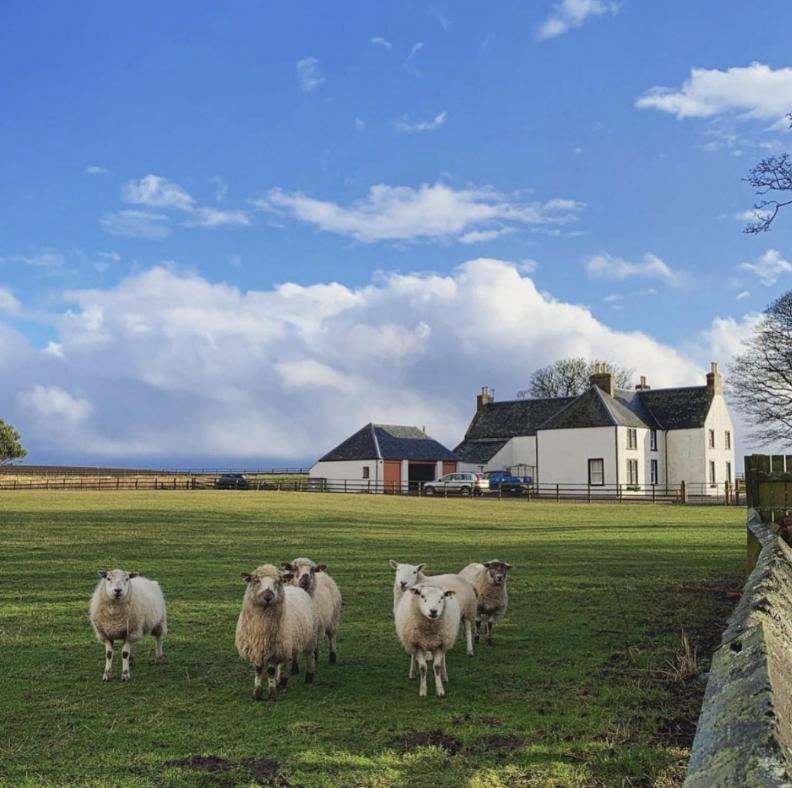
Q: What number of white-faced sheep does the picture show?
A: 3